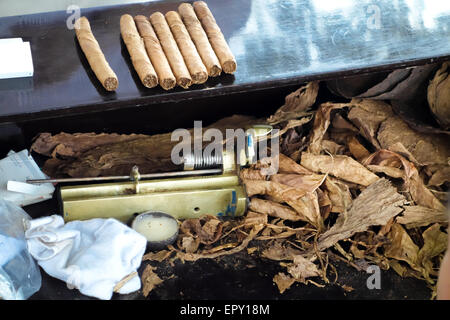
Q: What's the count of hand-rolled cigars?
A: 7